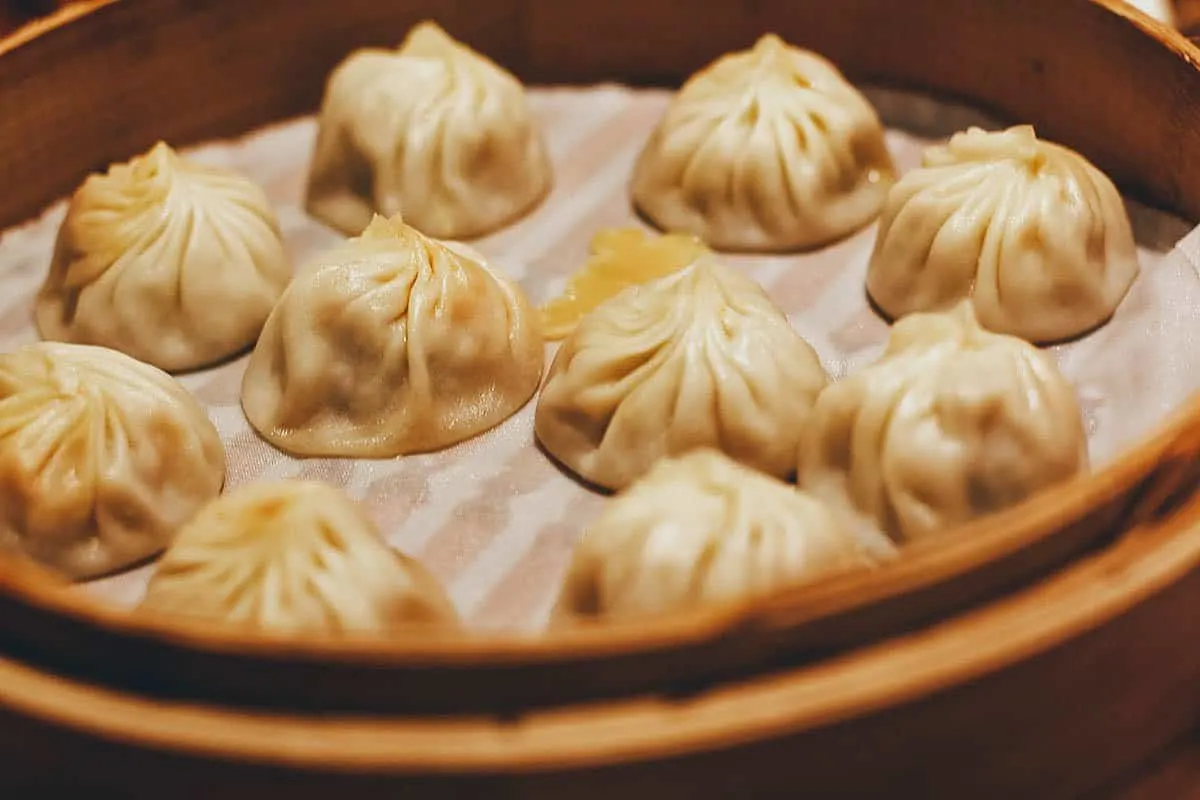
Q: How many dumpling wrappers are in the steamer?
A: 10